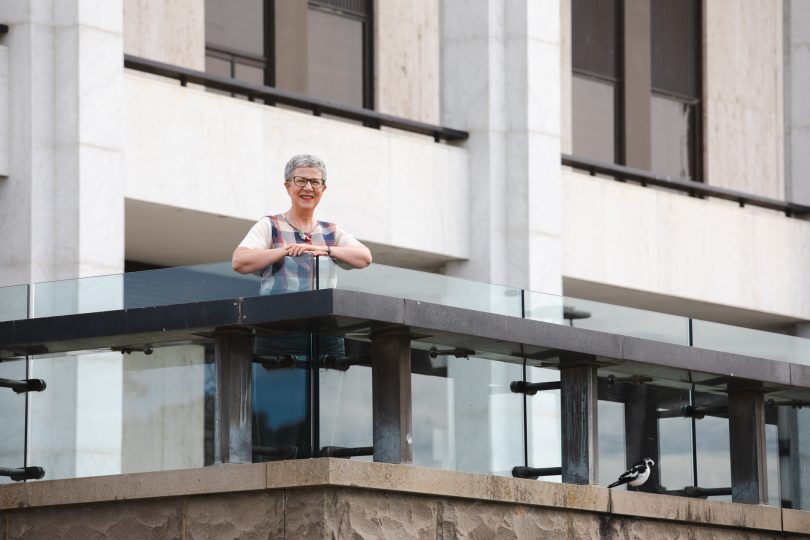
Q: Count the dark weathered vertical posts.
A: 4